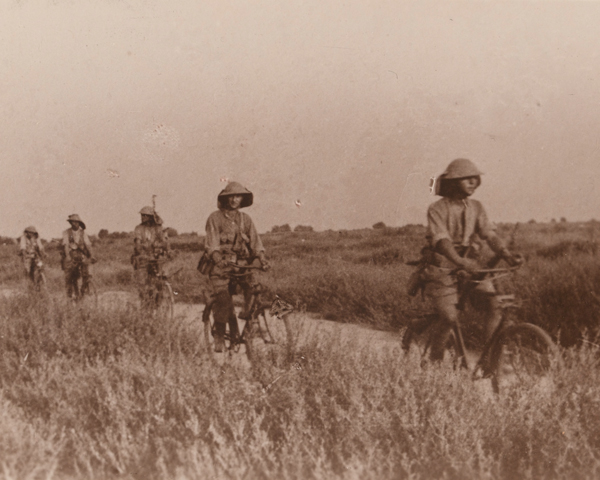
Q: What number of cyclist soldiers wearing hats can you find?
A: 5